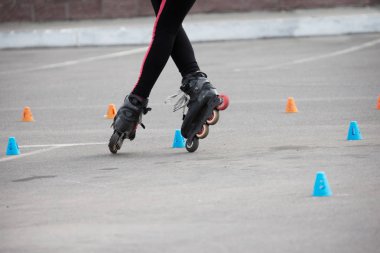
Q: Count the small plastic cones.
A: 8